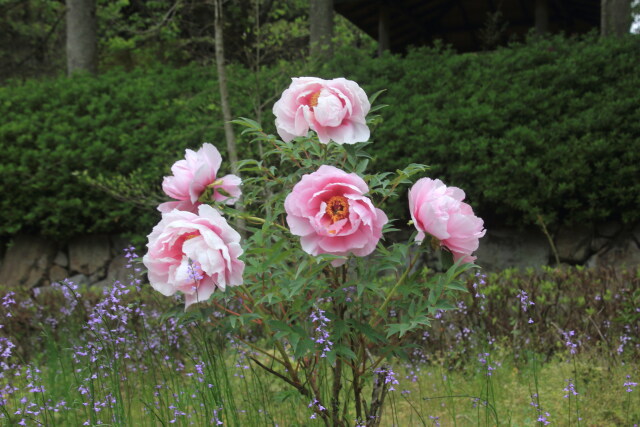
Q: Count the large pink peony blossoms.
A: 5